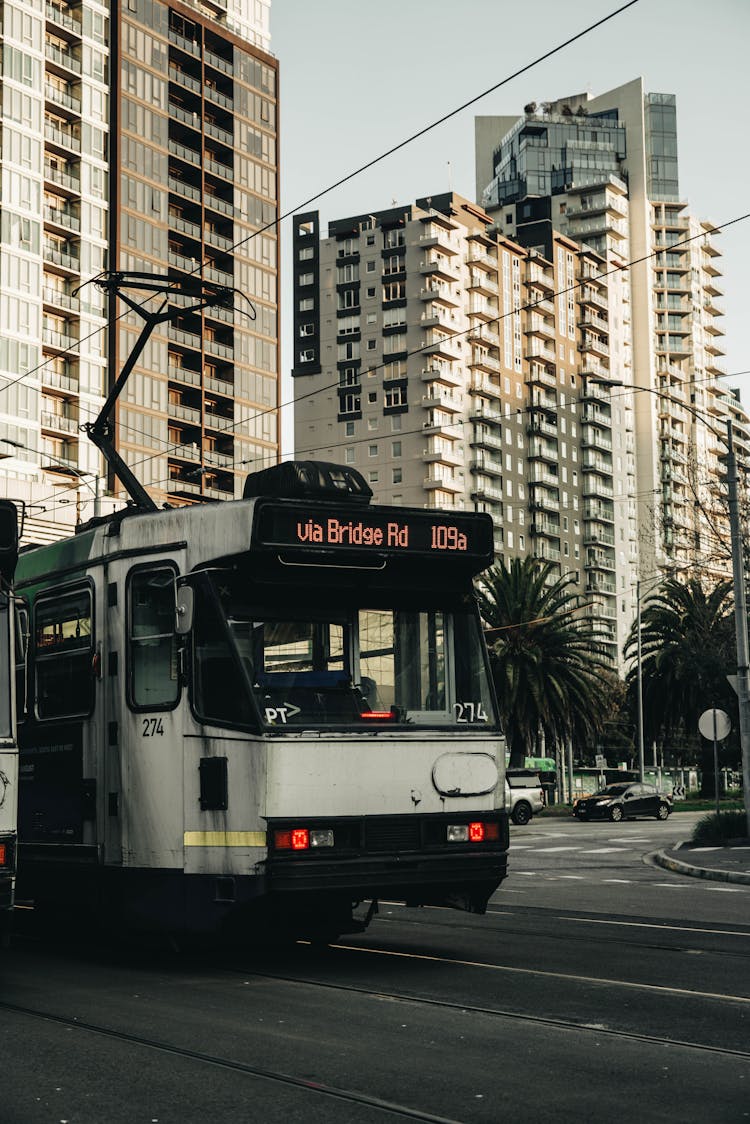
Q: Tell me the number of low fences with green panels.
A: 1